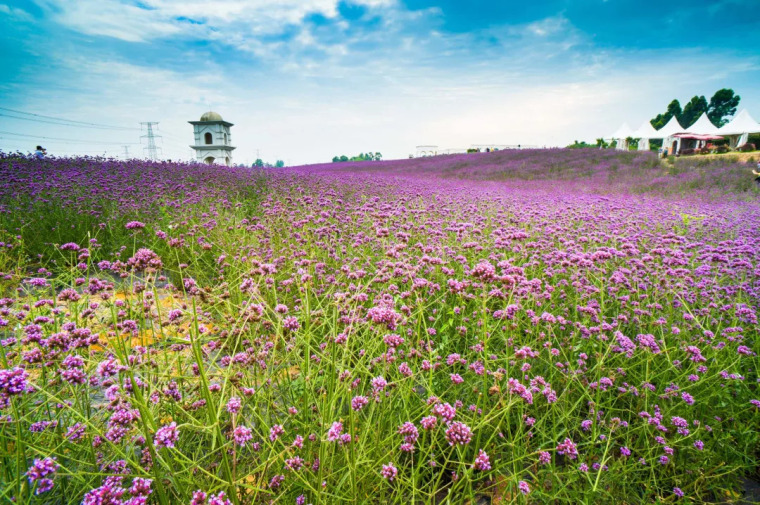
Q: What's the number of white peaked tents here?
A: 5